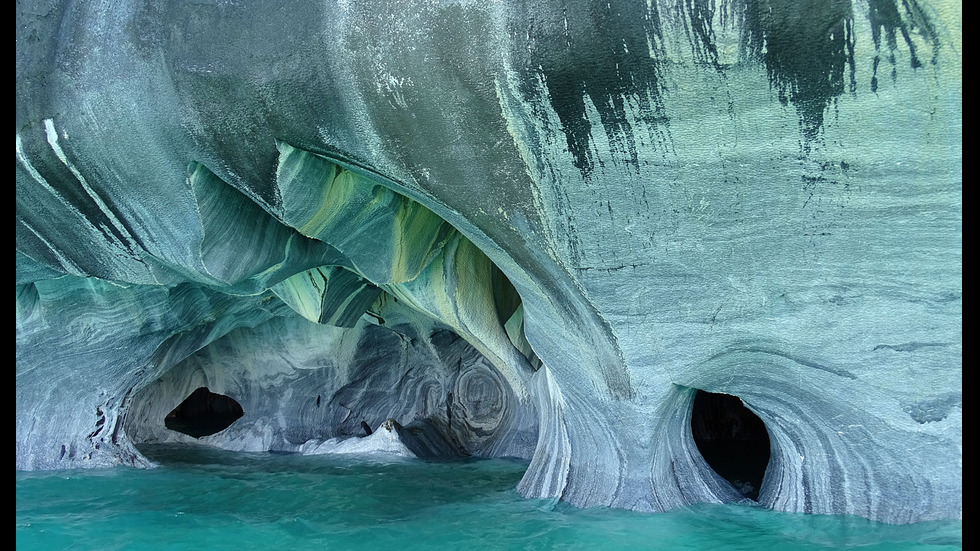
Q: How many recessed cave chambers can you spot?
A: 2